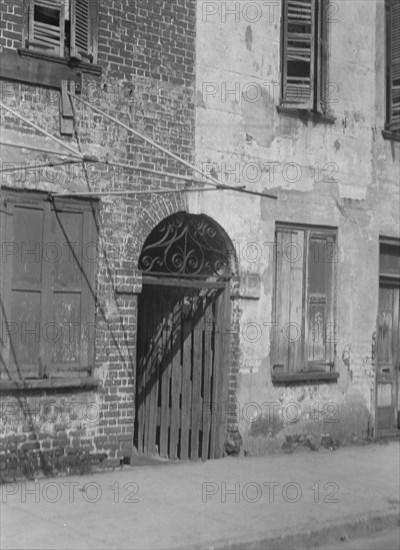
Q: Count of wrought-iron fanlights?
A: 1